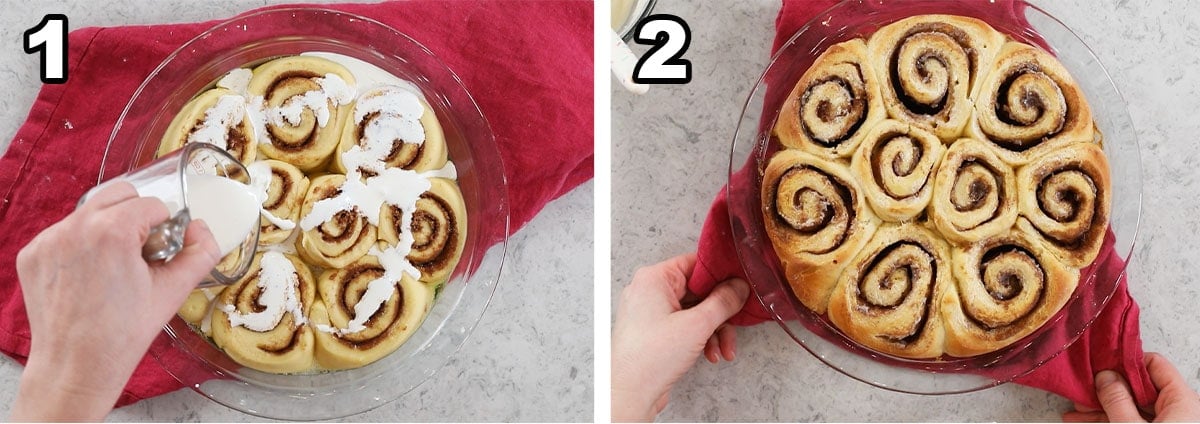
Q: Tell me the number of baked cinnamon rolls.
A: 9